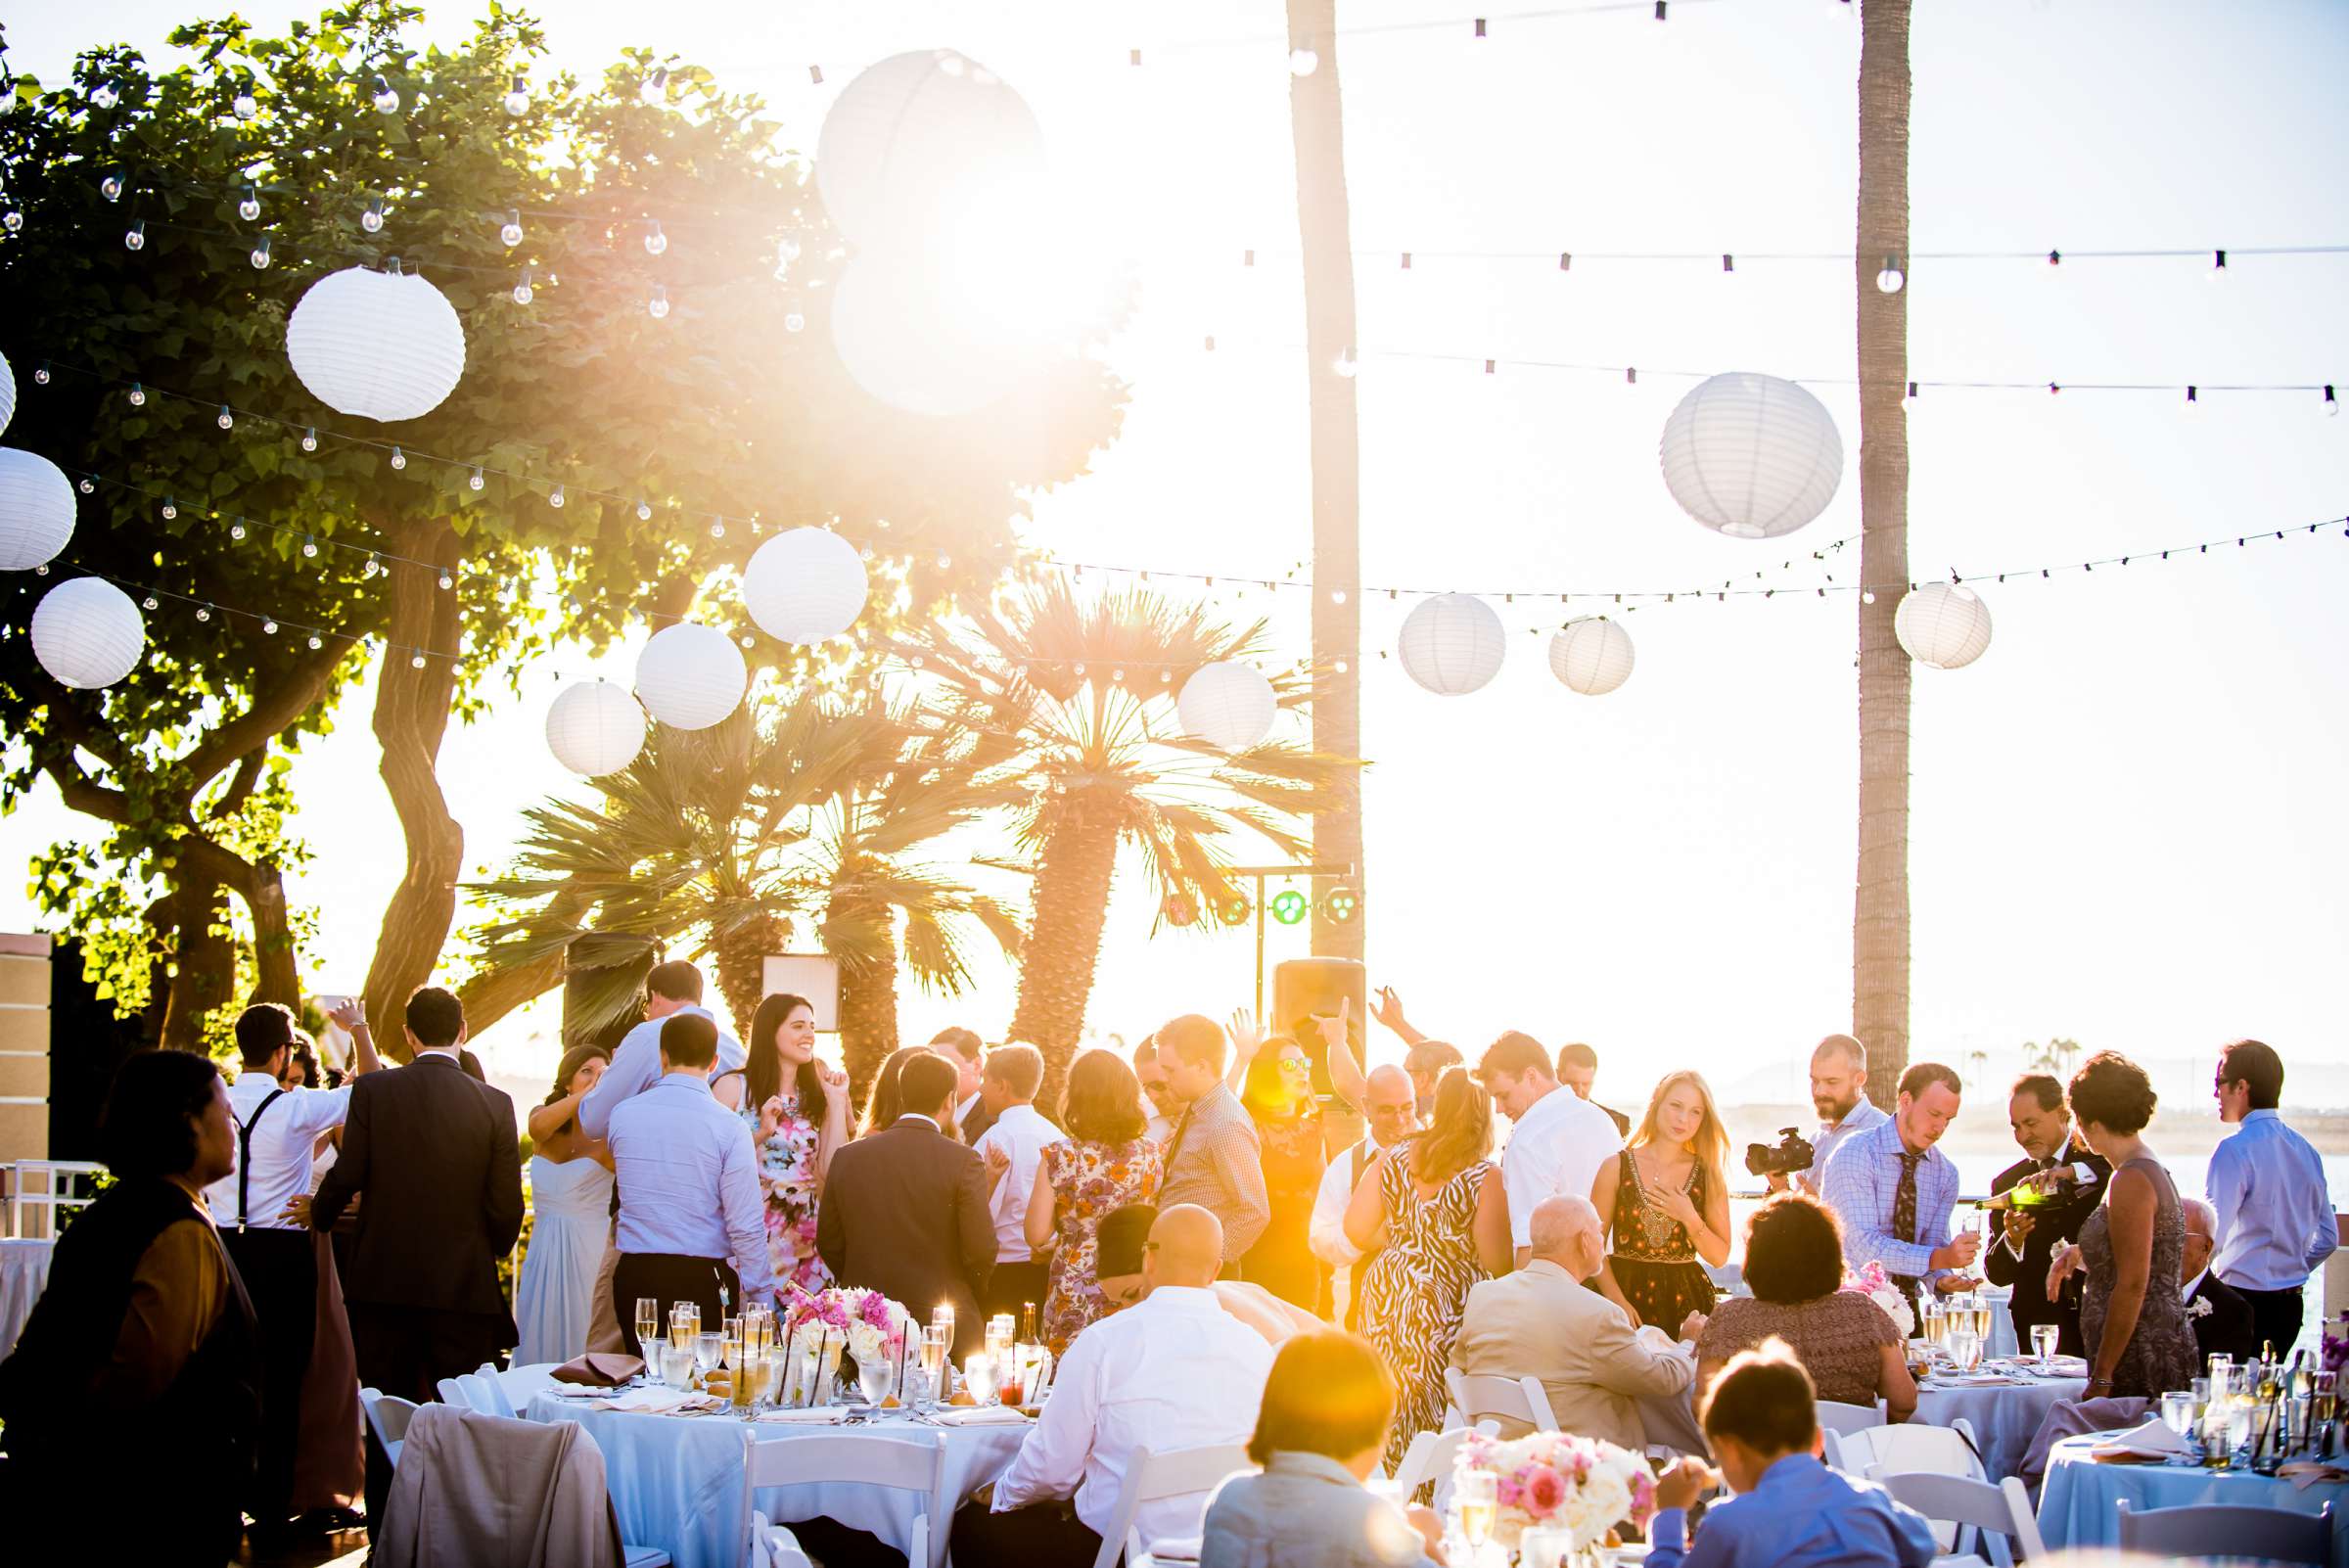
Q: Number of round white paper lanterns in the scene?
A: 14